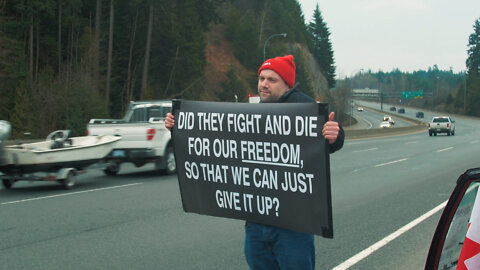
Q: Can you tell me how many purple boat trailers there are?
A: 0